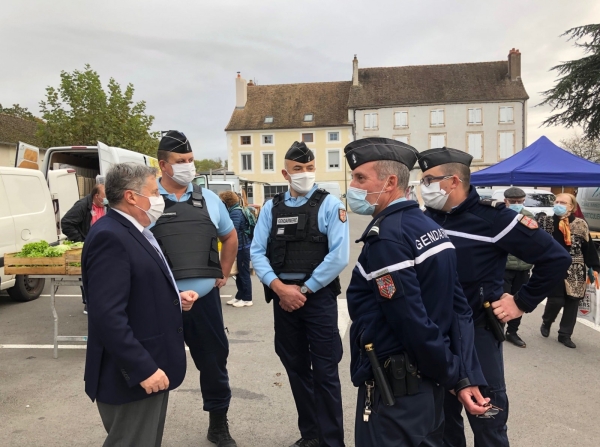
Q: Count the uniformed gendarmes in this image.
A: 4